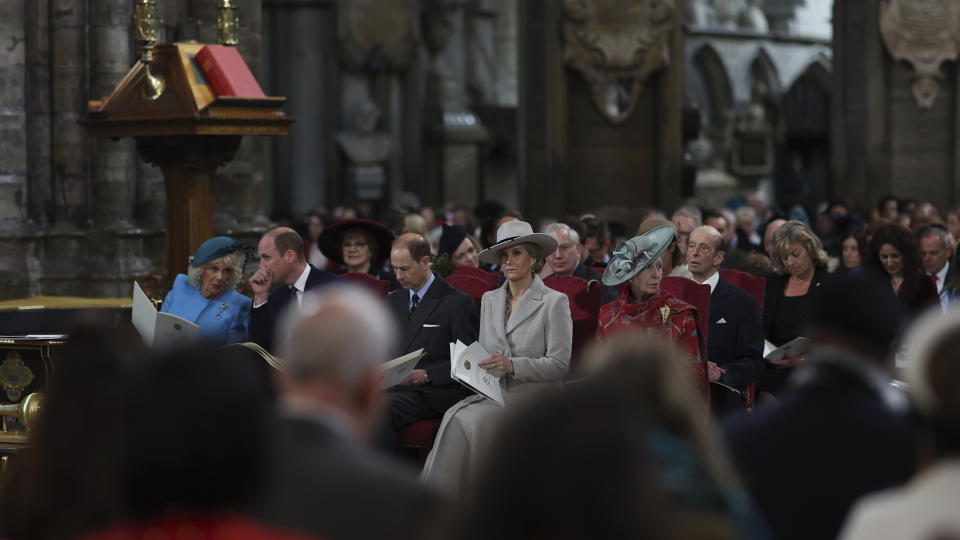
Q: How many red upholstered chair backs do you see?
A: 5